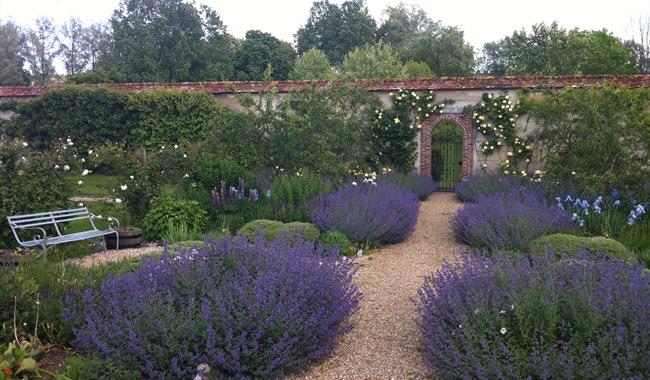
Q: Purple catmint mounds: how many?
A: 6